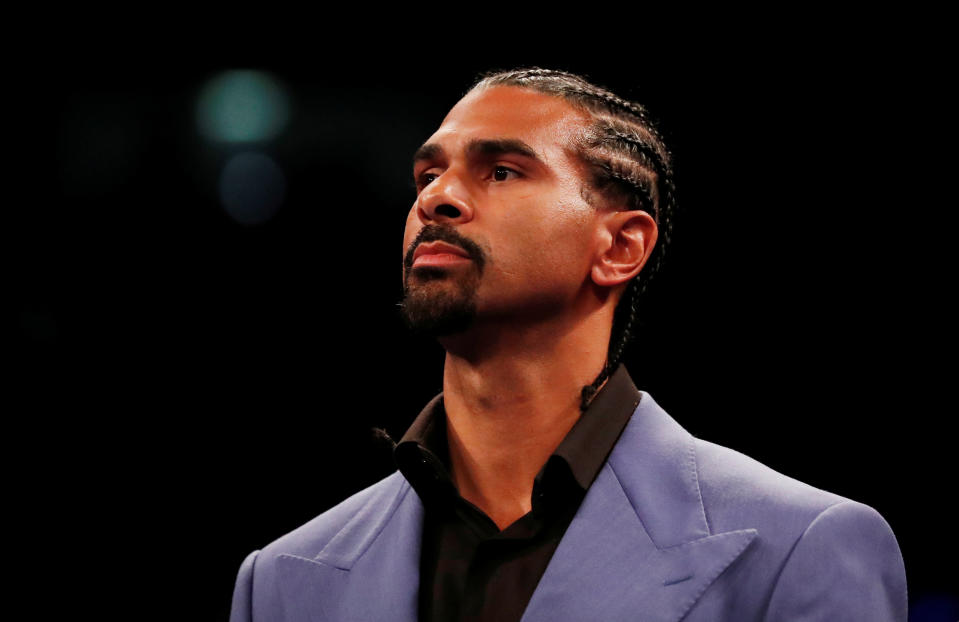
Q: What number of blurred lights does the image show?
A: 2